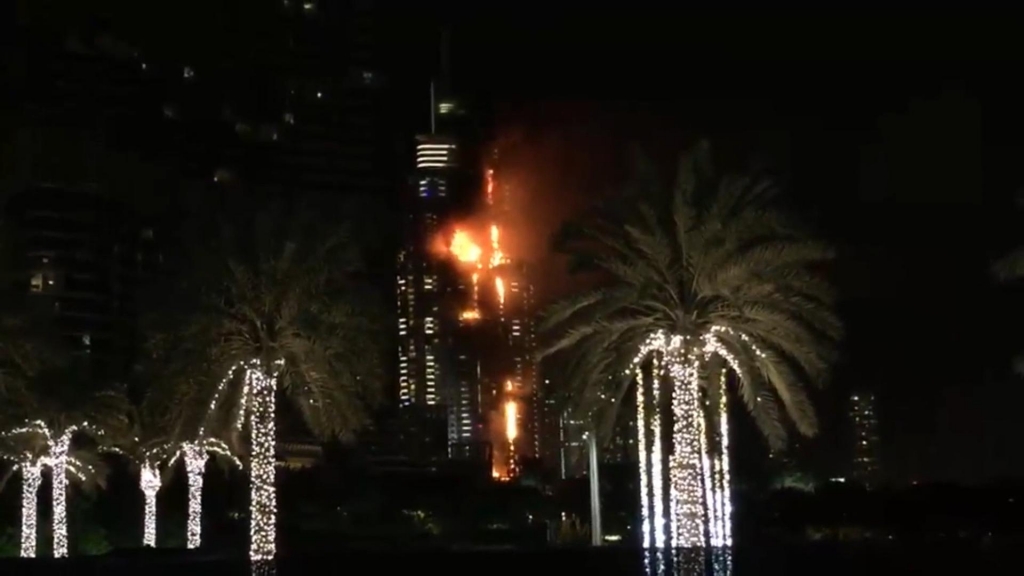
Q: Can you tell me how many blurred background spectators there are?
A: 0